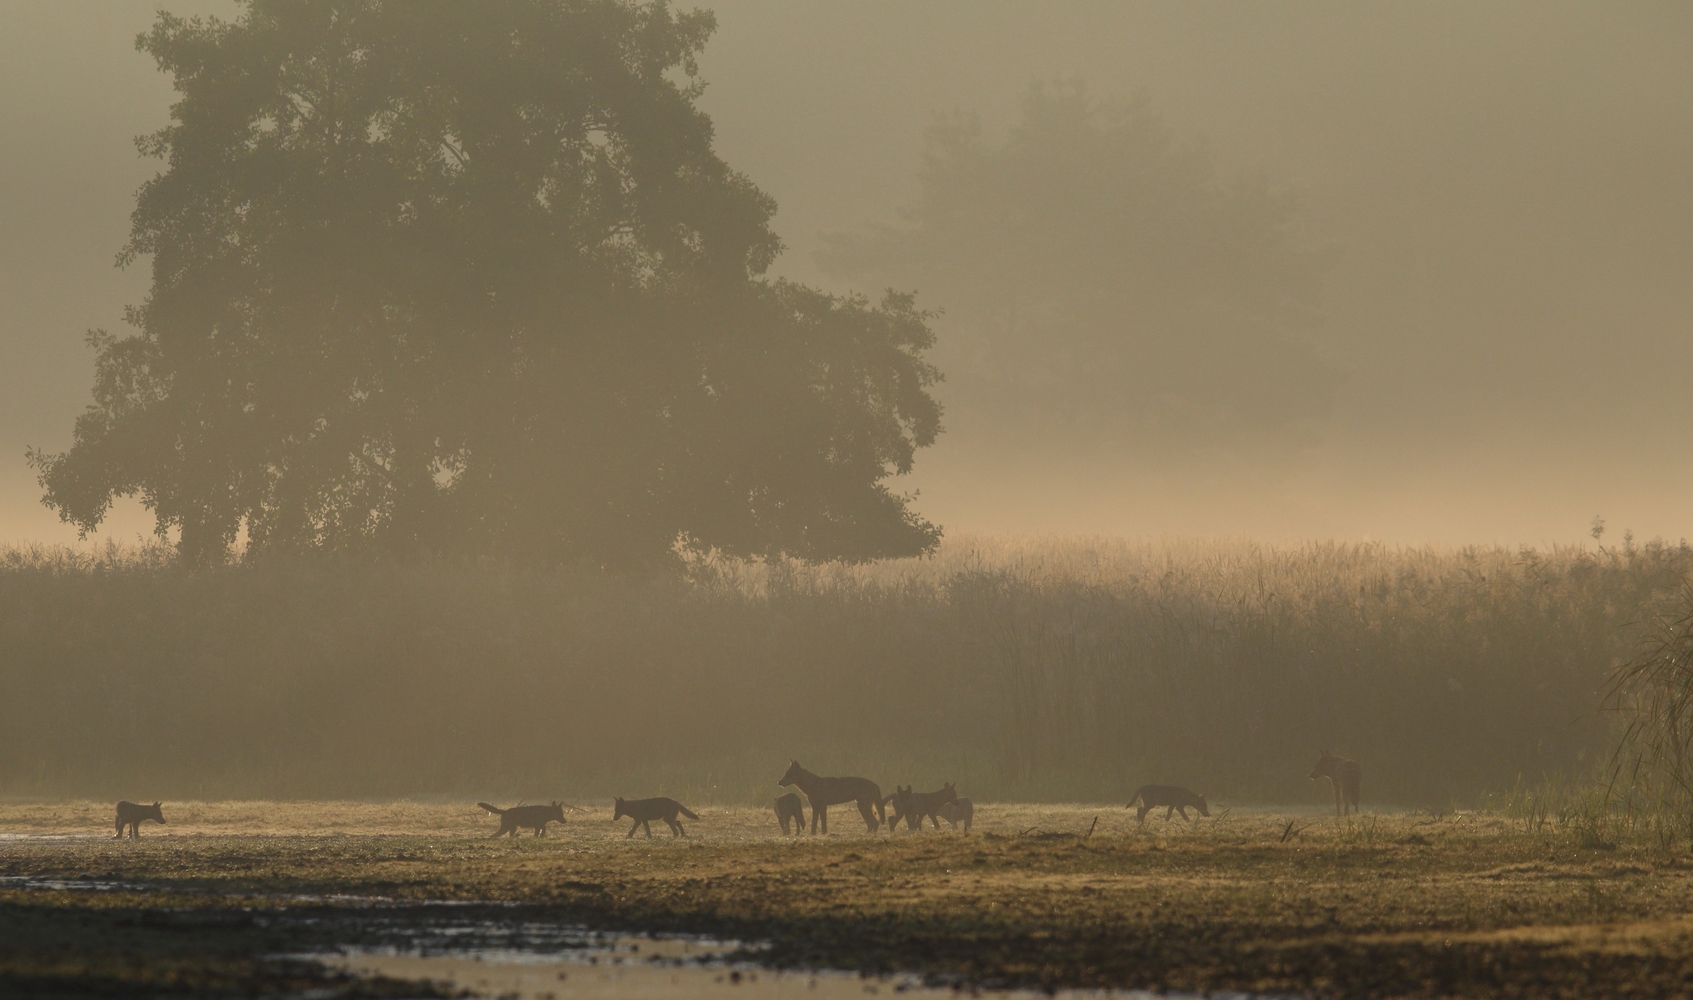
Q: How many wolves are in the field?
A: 10